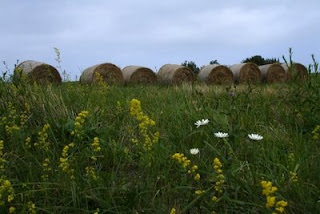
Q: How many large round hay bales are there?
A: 8